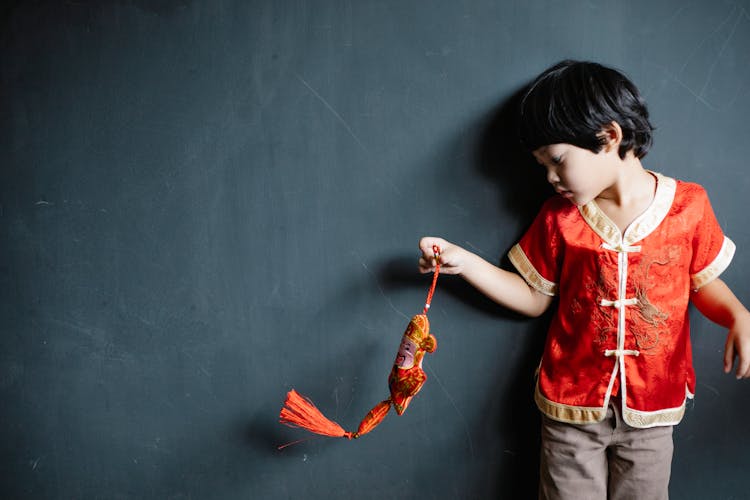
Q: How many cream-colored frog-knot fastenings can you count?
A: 3